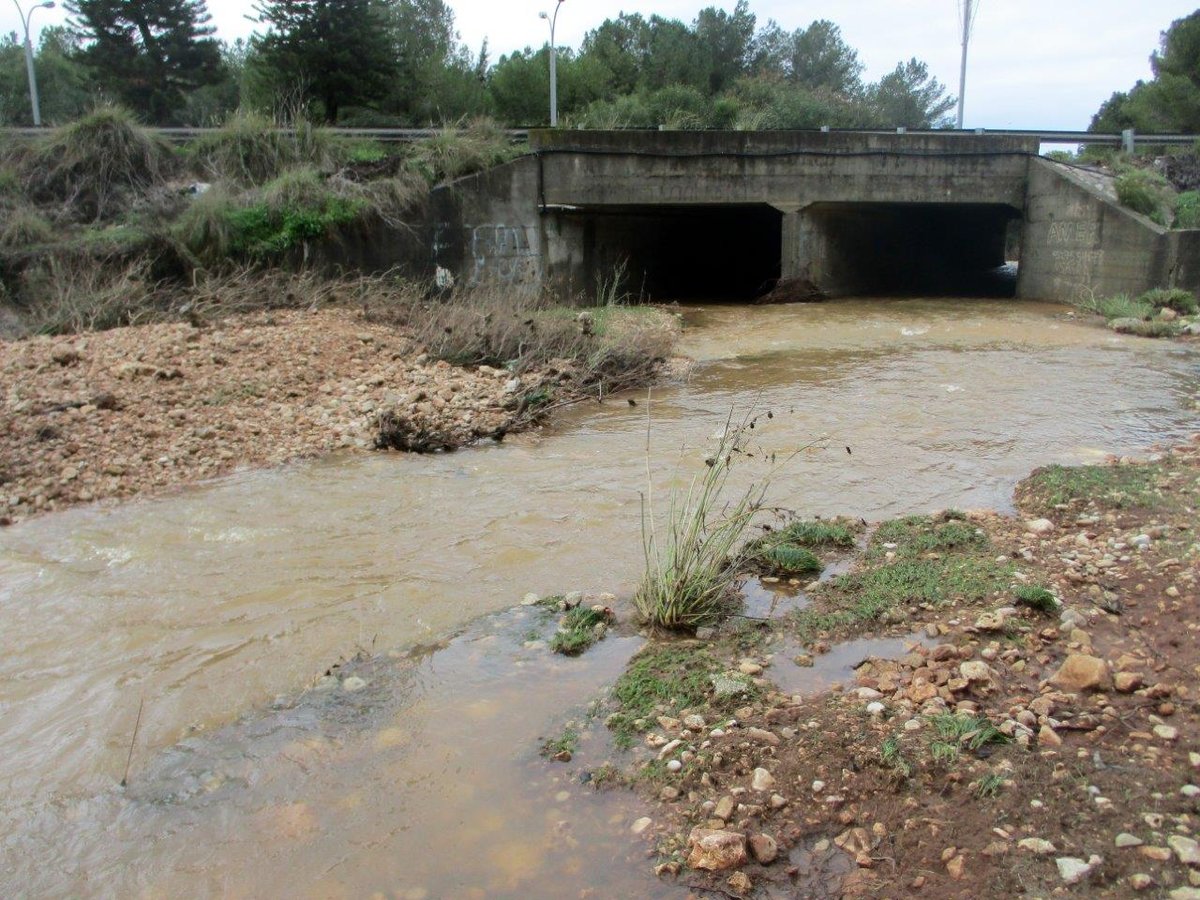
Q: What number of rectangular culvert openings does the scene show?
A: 2